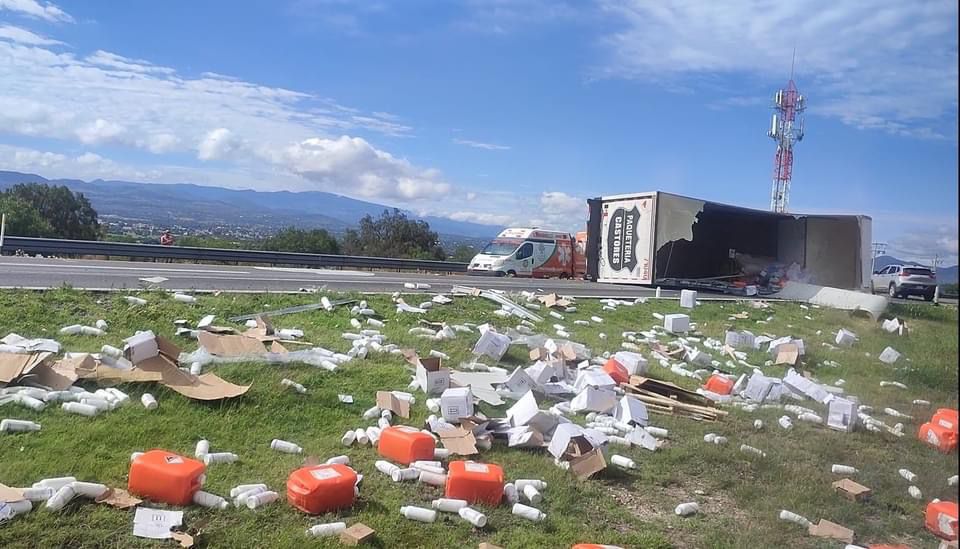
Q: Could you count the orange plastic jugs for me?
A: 11